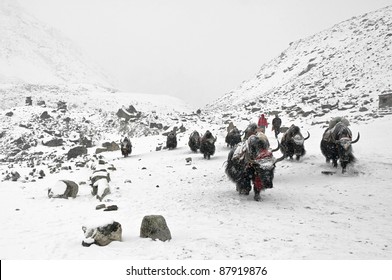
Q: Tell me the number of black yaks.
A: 9